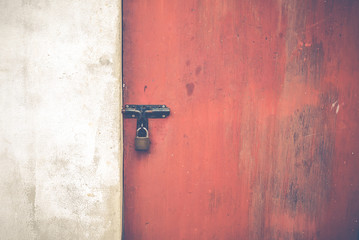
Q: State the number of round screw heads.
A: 4